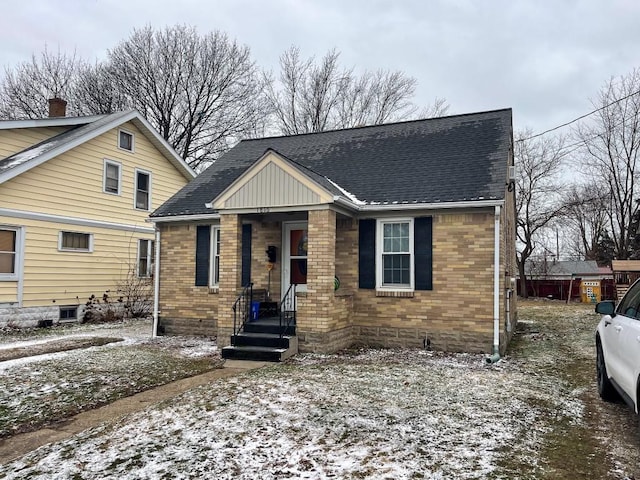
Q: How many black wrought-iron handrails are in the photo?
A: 2